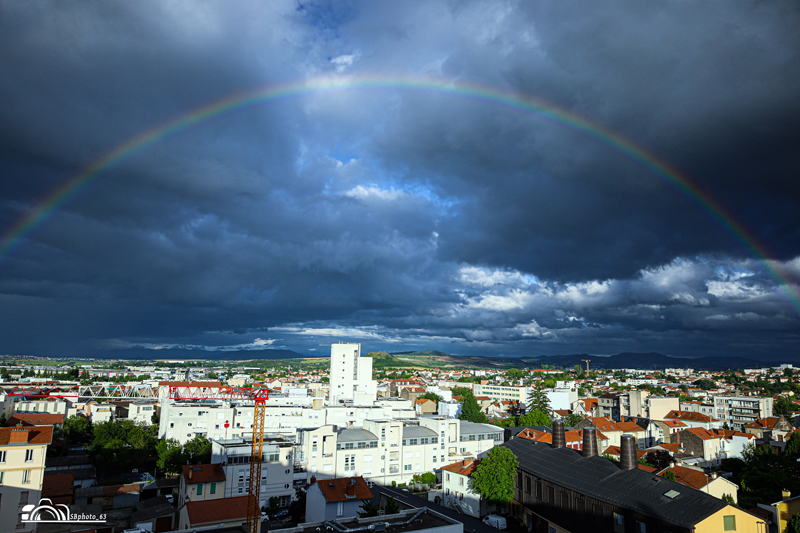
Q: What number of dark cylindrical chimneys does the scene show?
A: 3